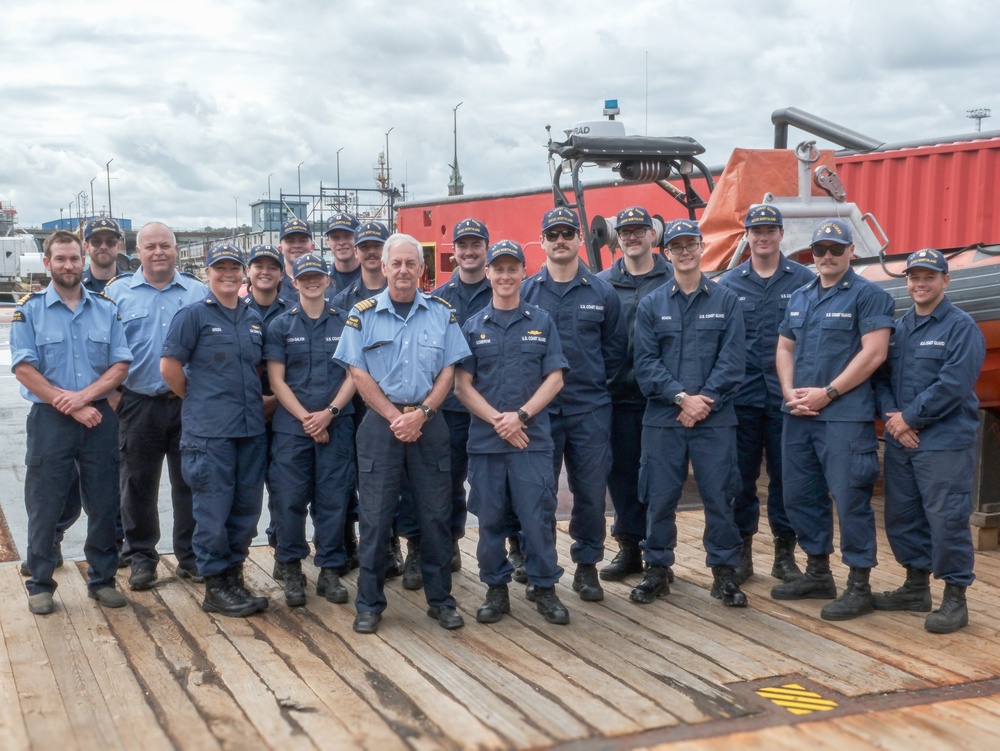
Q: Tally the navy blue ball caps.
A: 15